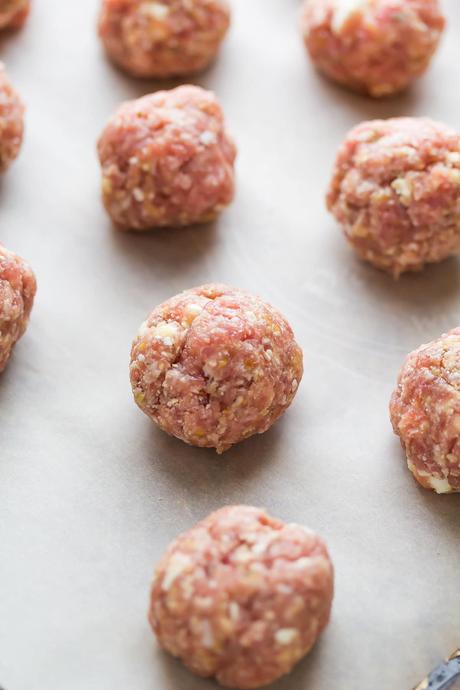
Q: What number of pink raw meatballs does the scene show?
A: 10